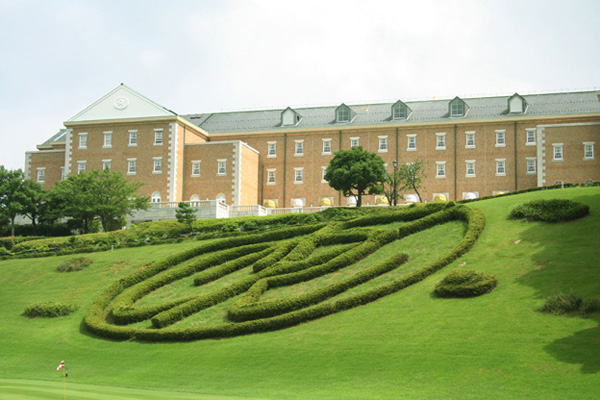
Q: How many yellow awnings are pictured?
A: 5